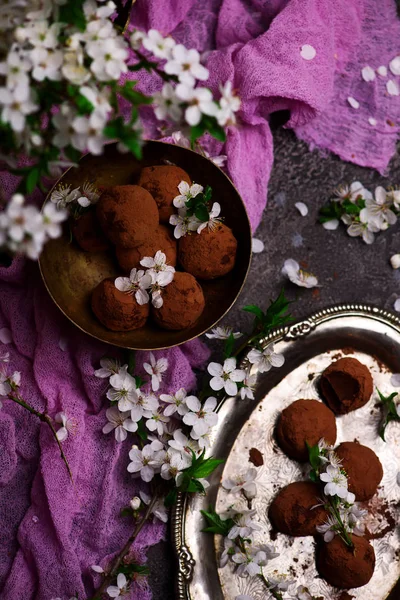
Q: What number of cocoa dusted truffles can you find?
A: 12